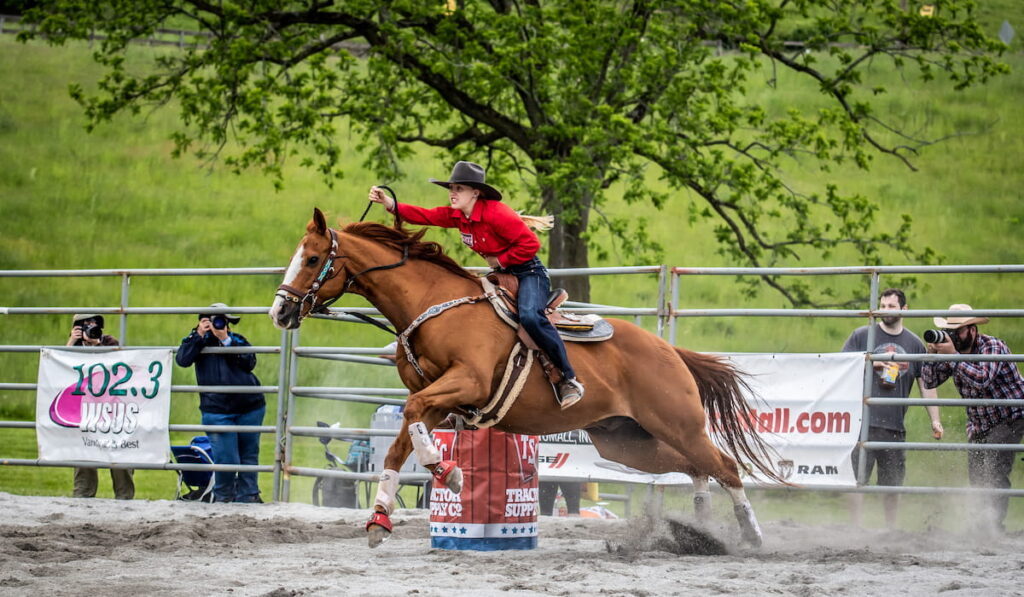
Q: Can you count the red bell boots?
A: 2